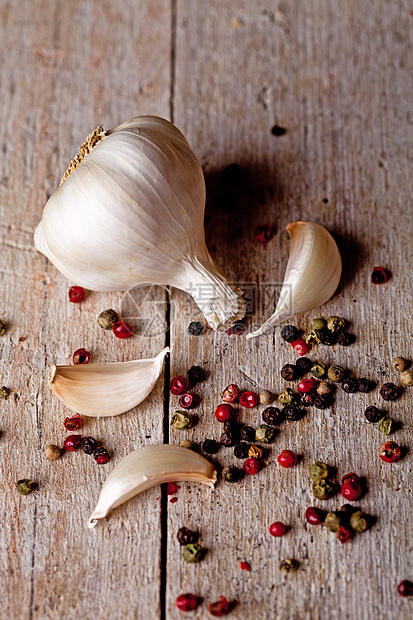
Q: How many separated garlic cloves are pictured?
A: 3